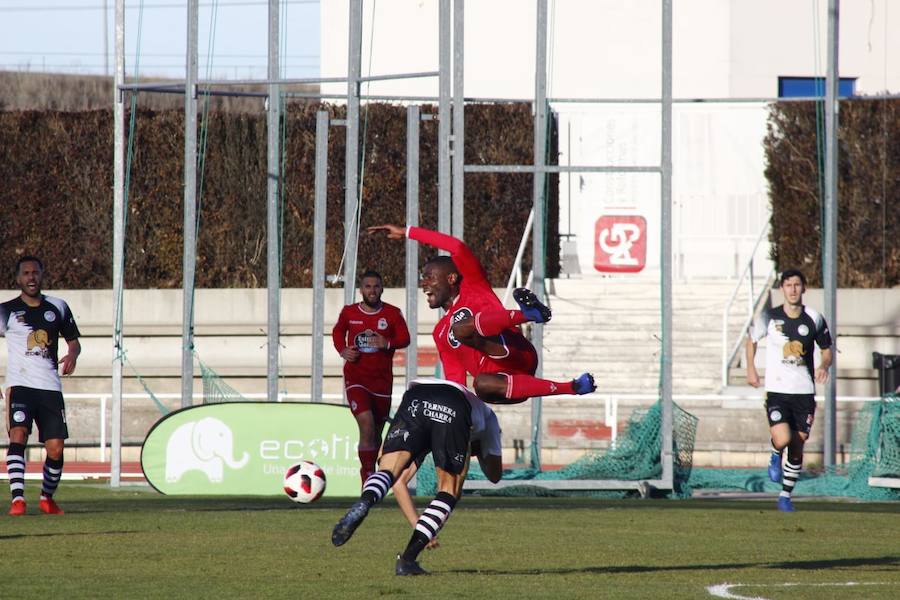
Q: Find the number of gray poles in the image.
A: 11